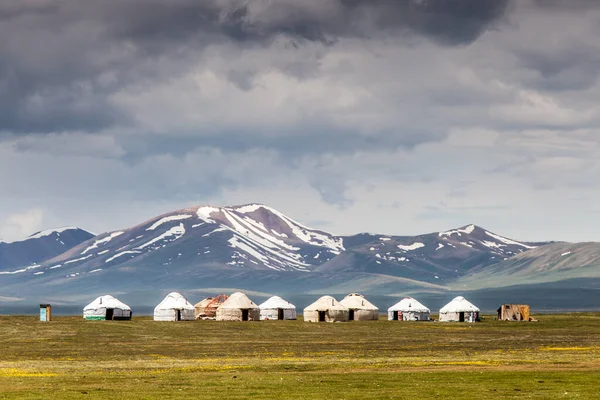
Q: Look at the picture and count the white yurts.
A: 8